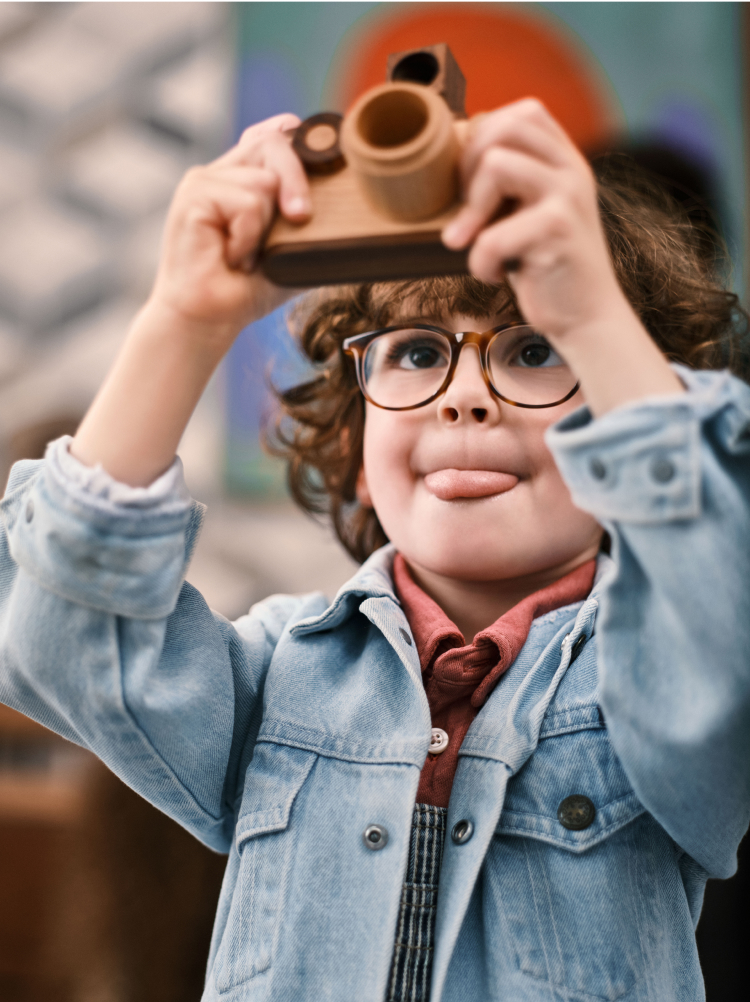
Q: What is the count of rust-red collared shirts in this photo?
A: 1